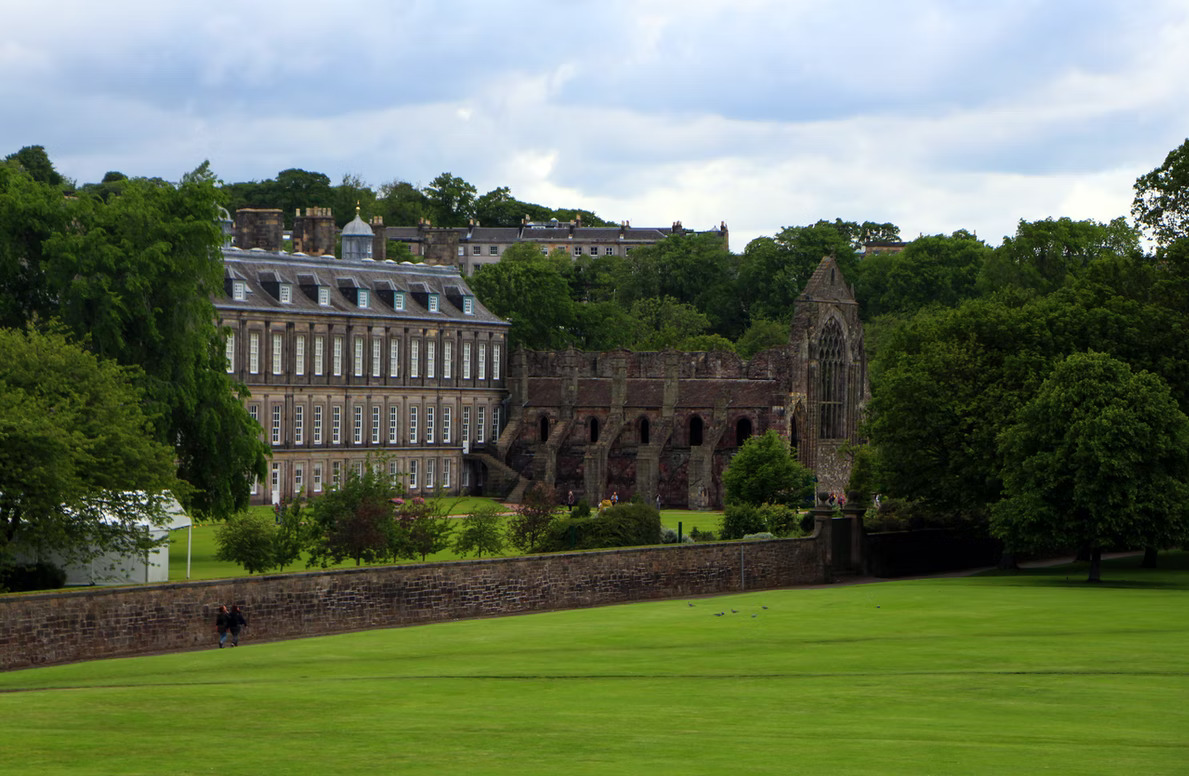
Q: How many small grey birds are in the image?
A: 6